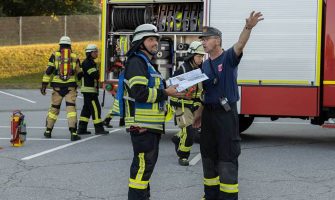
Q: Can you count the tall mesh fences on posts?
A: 1